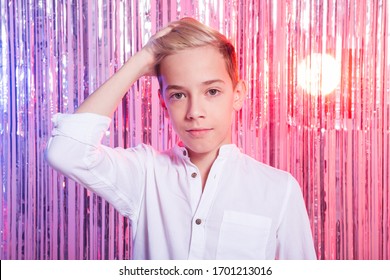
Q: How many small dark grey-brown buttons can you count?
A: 3